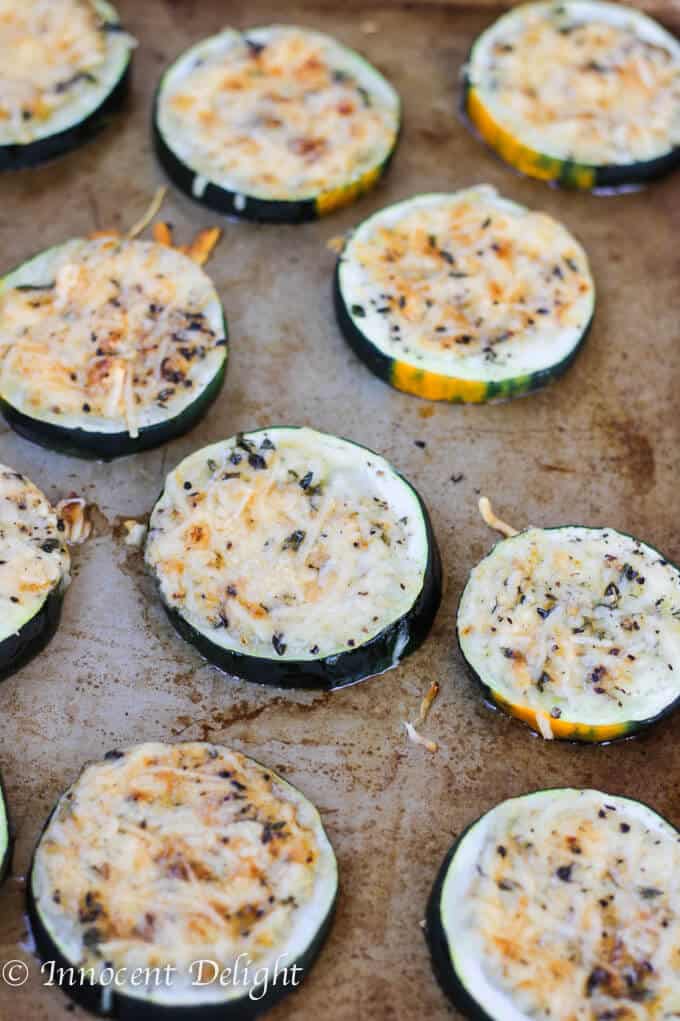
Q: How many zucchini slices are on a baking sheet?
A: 11